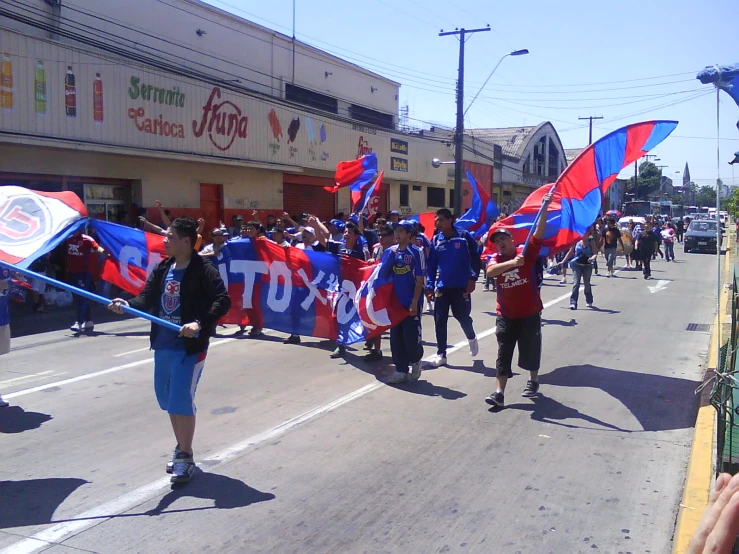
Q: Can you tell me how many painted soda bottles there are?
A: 4